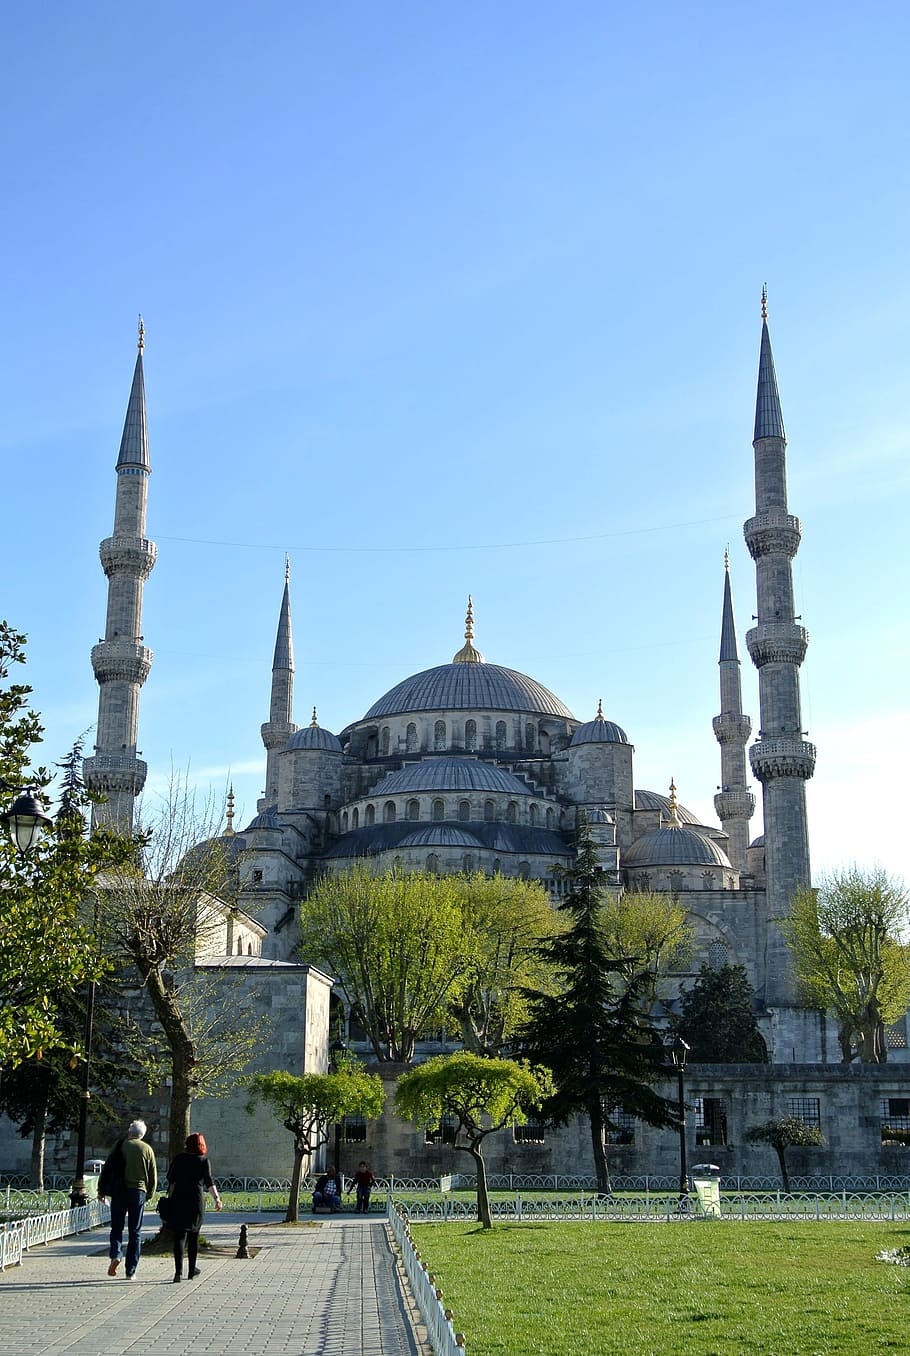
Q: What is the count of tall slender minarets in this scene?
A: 4